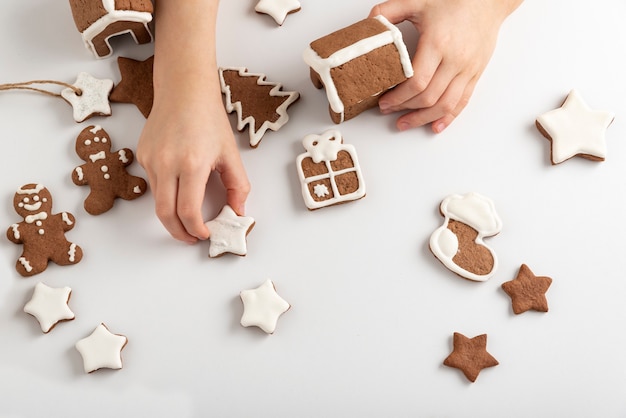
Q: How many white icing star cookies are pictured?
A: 7